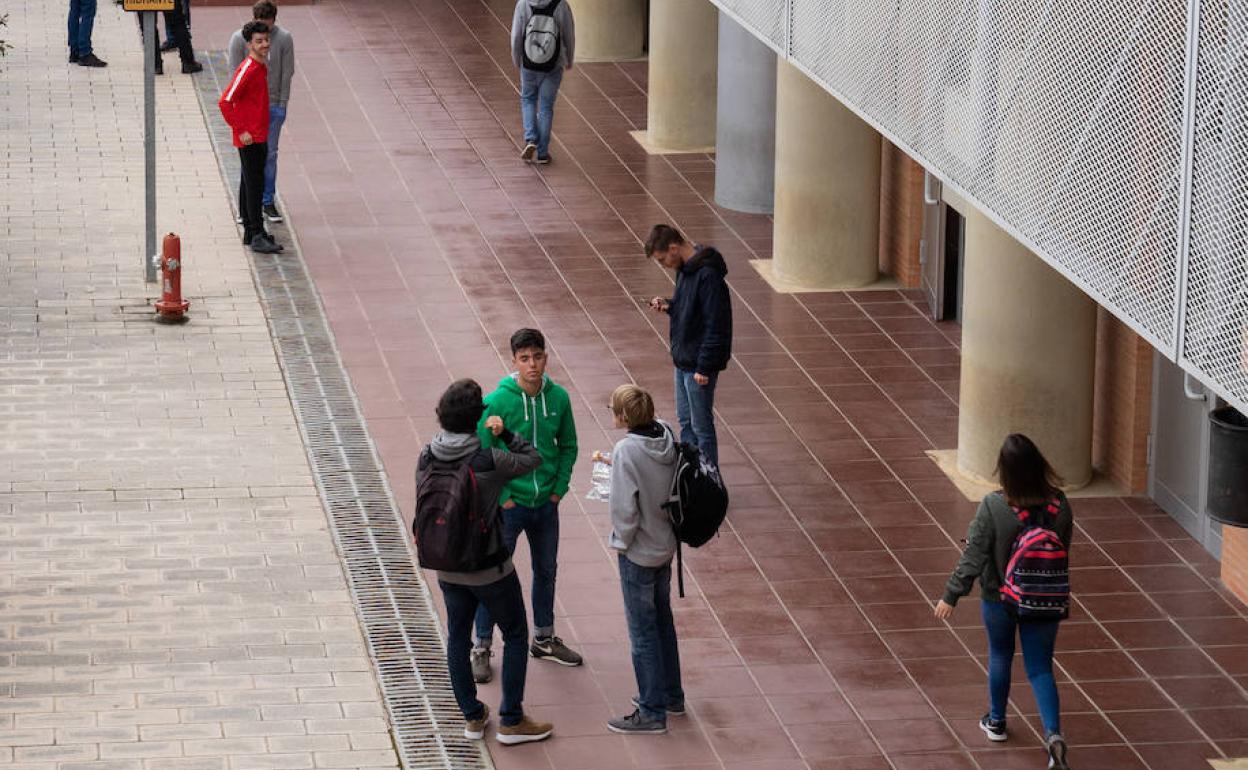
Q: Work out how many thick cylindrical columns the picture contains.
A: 5